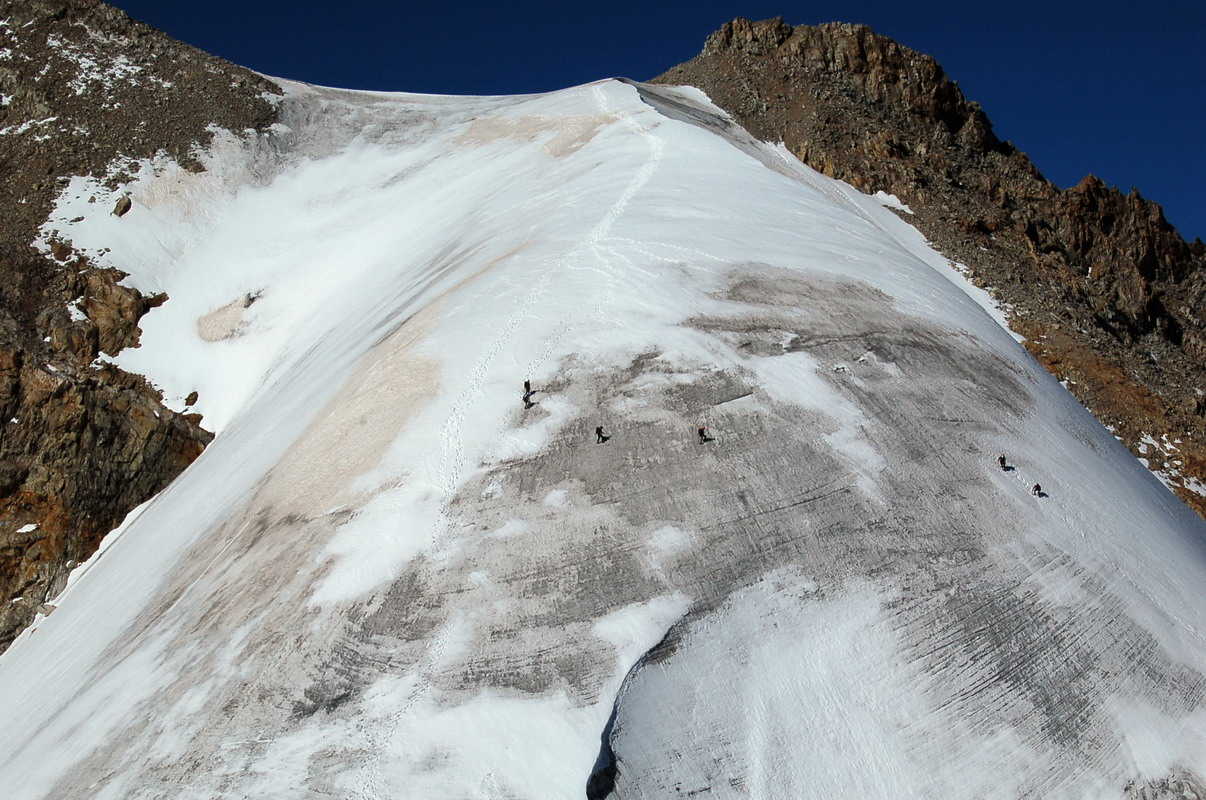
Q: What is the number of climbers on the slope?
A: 6